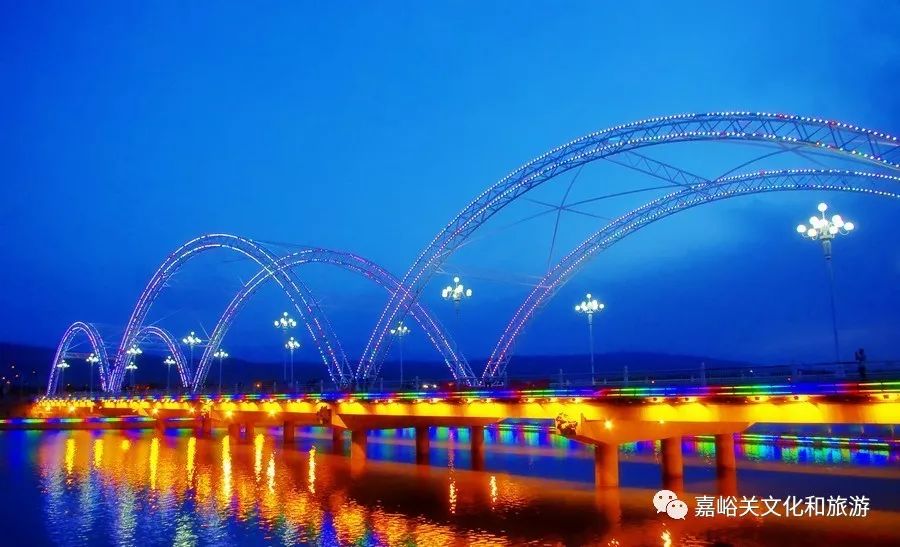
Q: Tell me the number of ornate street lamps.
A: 13